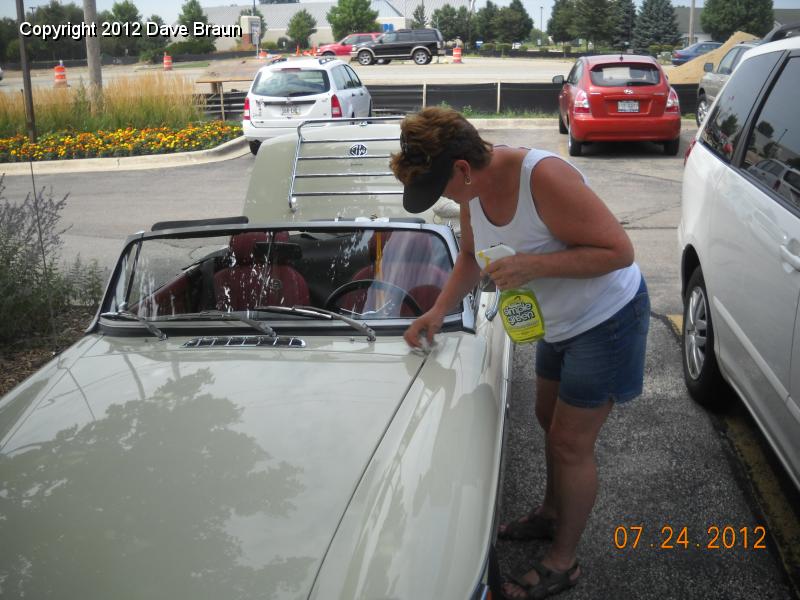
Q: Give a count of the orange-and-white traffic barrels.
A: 3